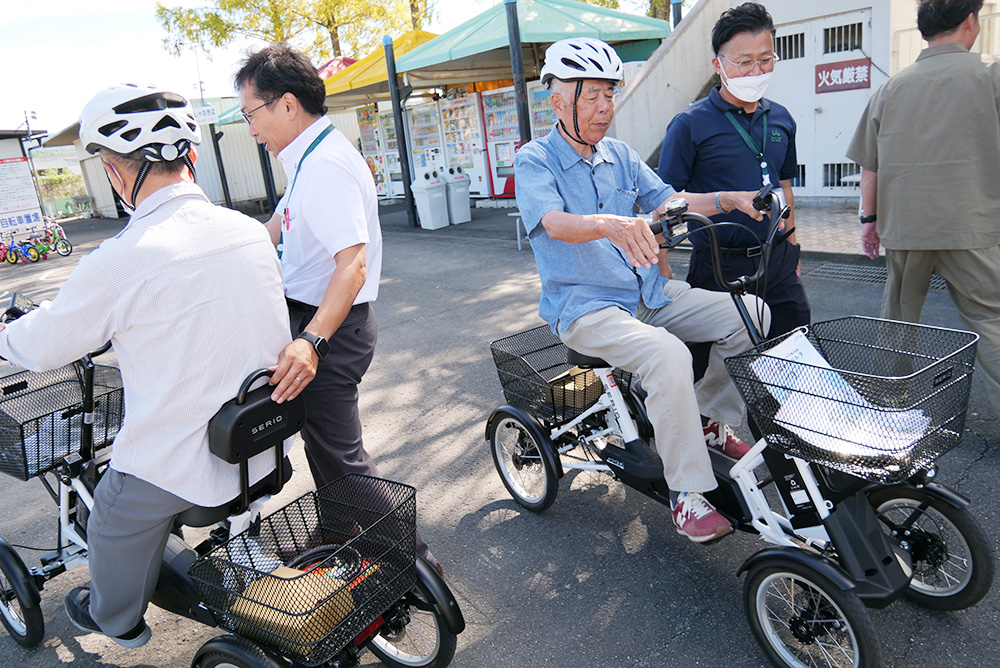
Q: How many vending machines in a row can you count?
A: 6